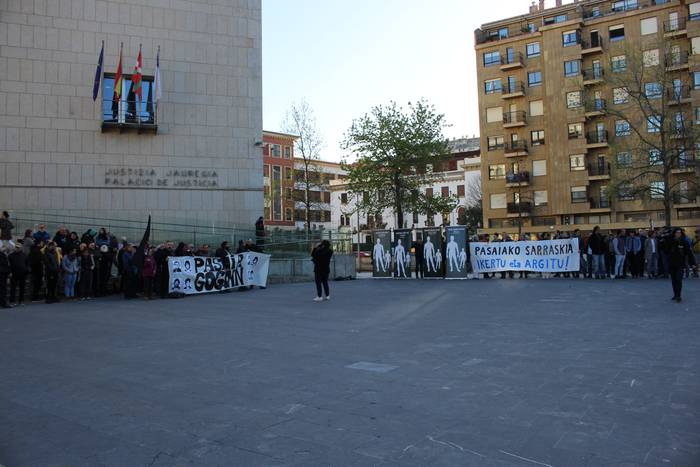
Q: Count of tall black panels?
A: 4